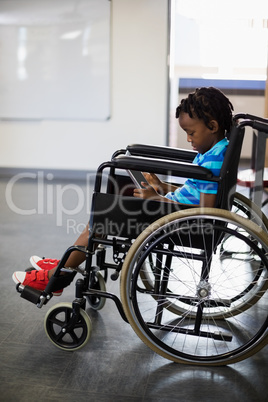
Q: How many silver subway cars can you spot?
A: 0